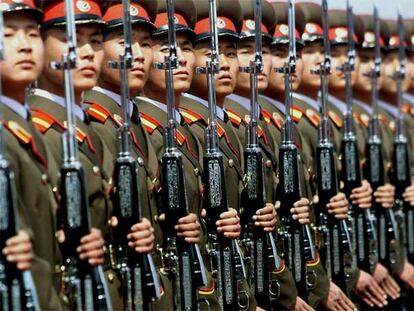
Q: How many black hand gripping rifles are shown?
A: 11